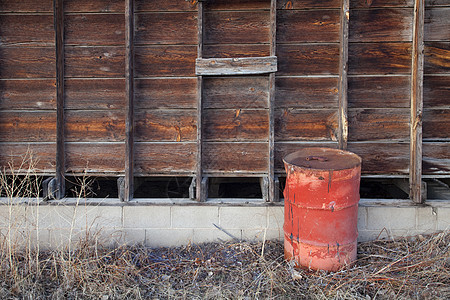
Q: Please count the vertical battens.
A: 6